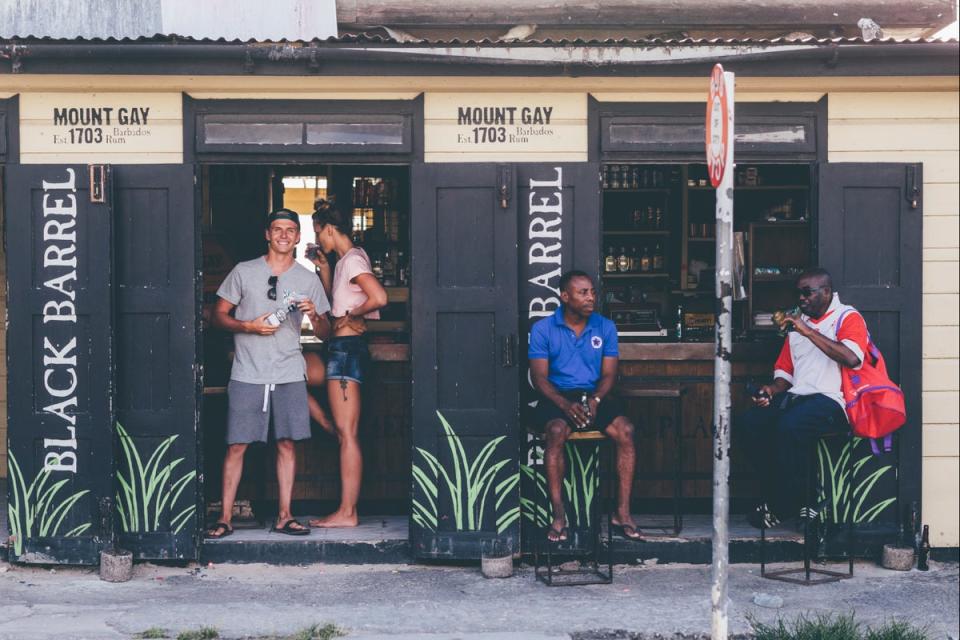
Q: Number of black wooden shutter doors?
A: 5